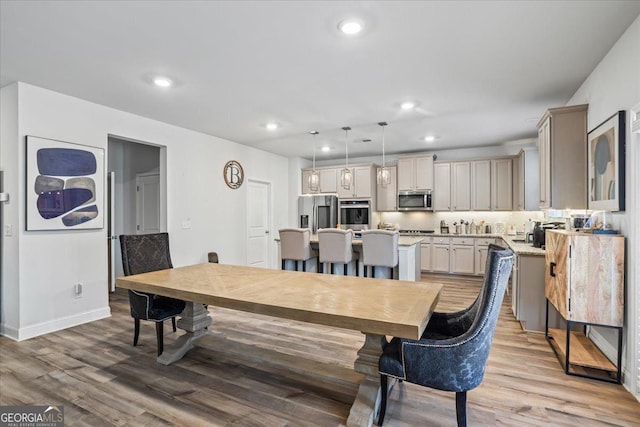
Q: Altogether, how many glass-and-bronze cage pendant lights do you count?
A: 3